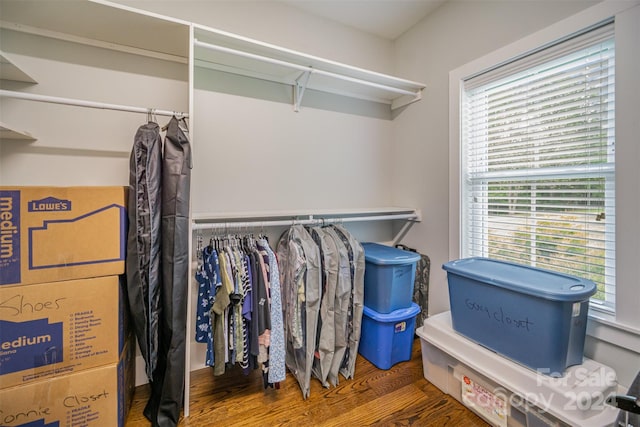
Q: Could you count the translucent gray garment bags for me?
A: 4